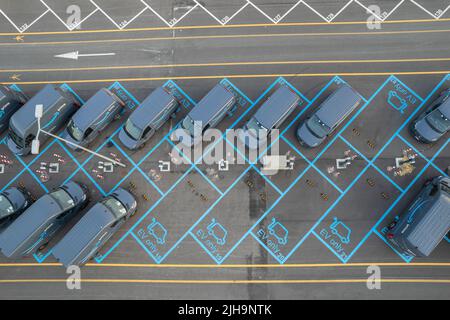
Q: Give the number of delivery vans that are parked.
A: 12